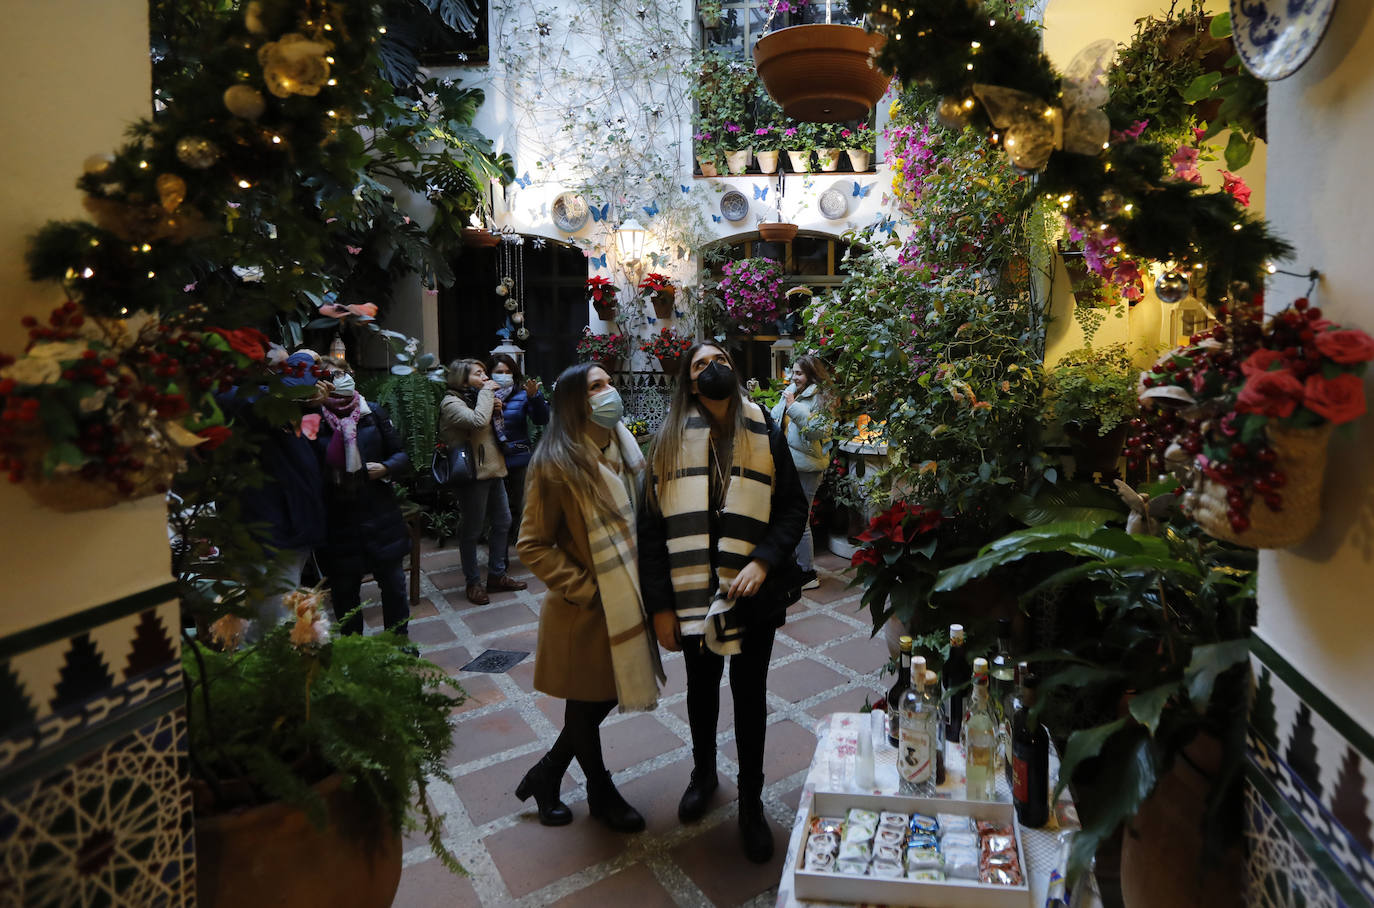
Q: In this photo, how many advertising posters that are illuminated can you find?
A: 0